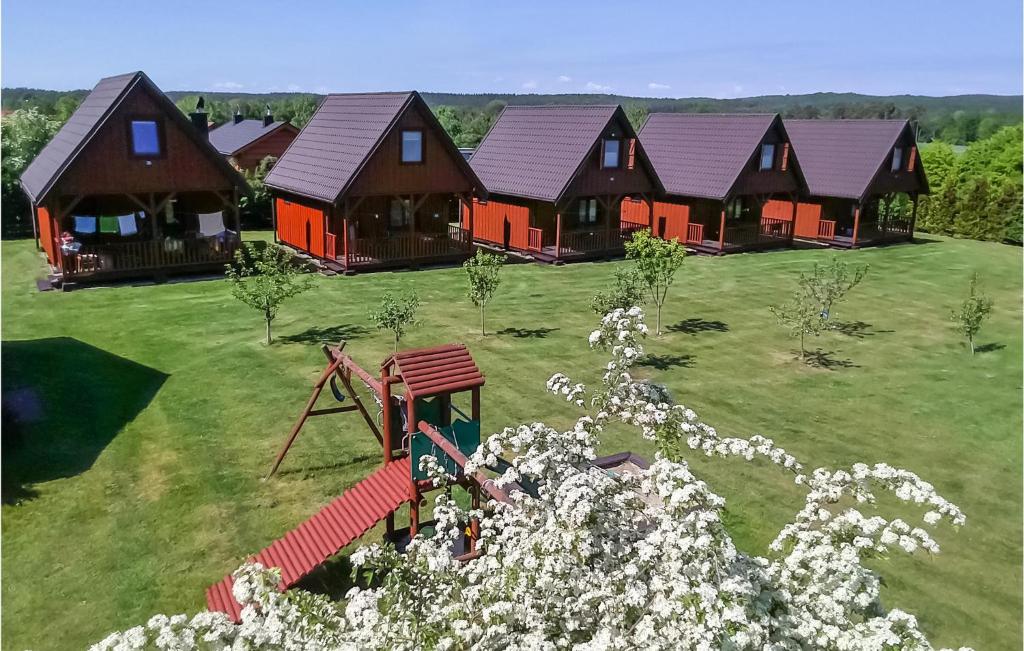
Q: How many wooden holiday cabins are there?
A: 5